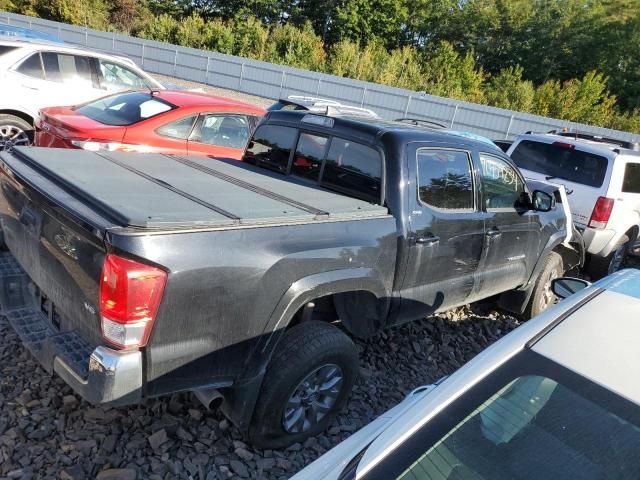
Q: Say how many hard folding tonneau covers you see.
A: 1